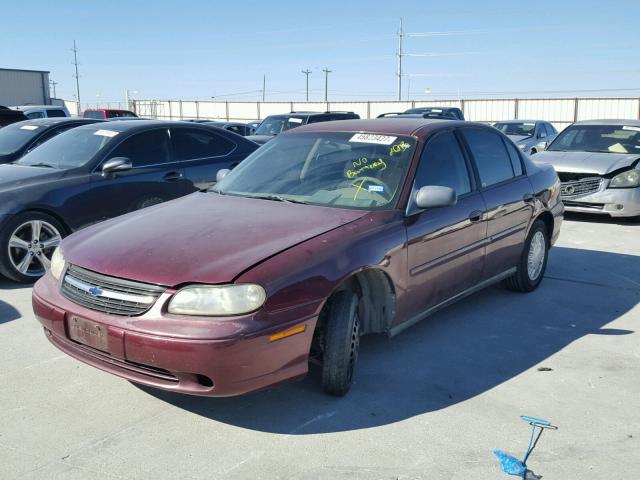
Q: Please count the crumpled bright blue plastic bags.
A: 1